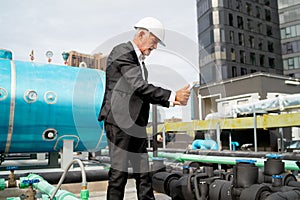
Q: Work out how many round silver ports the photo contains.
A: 4